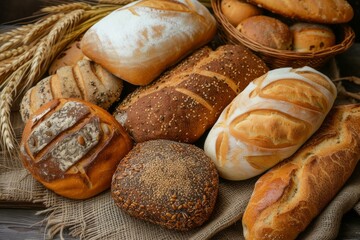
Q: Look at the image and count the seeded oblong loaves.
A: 2